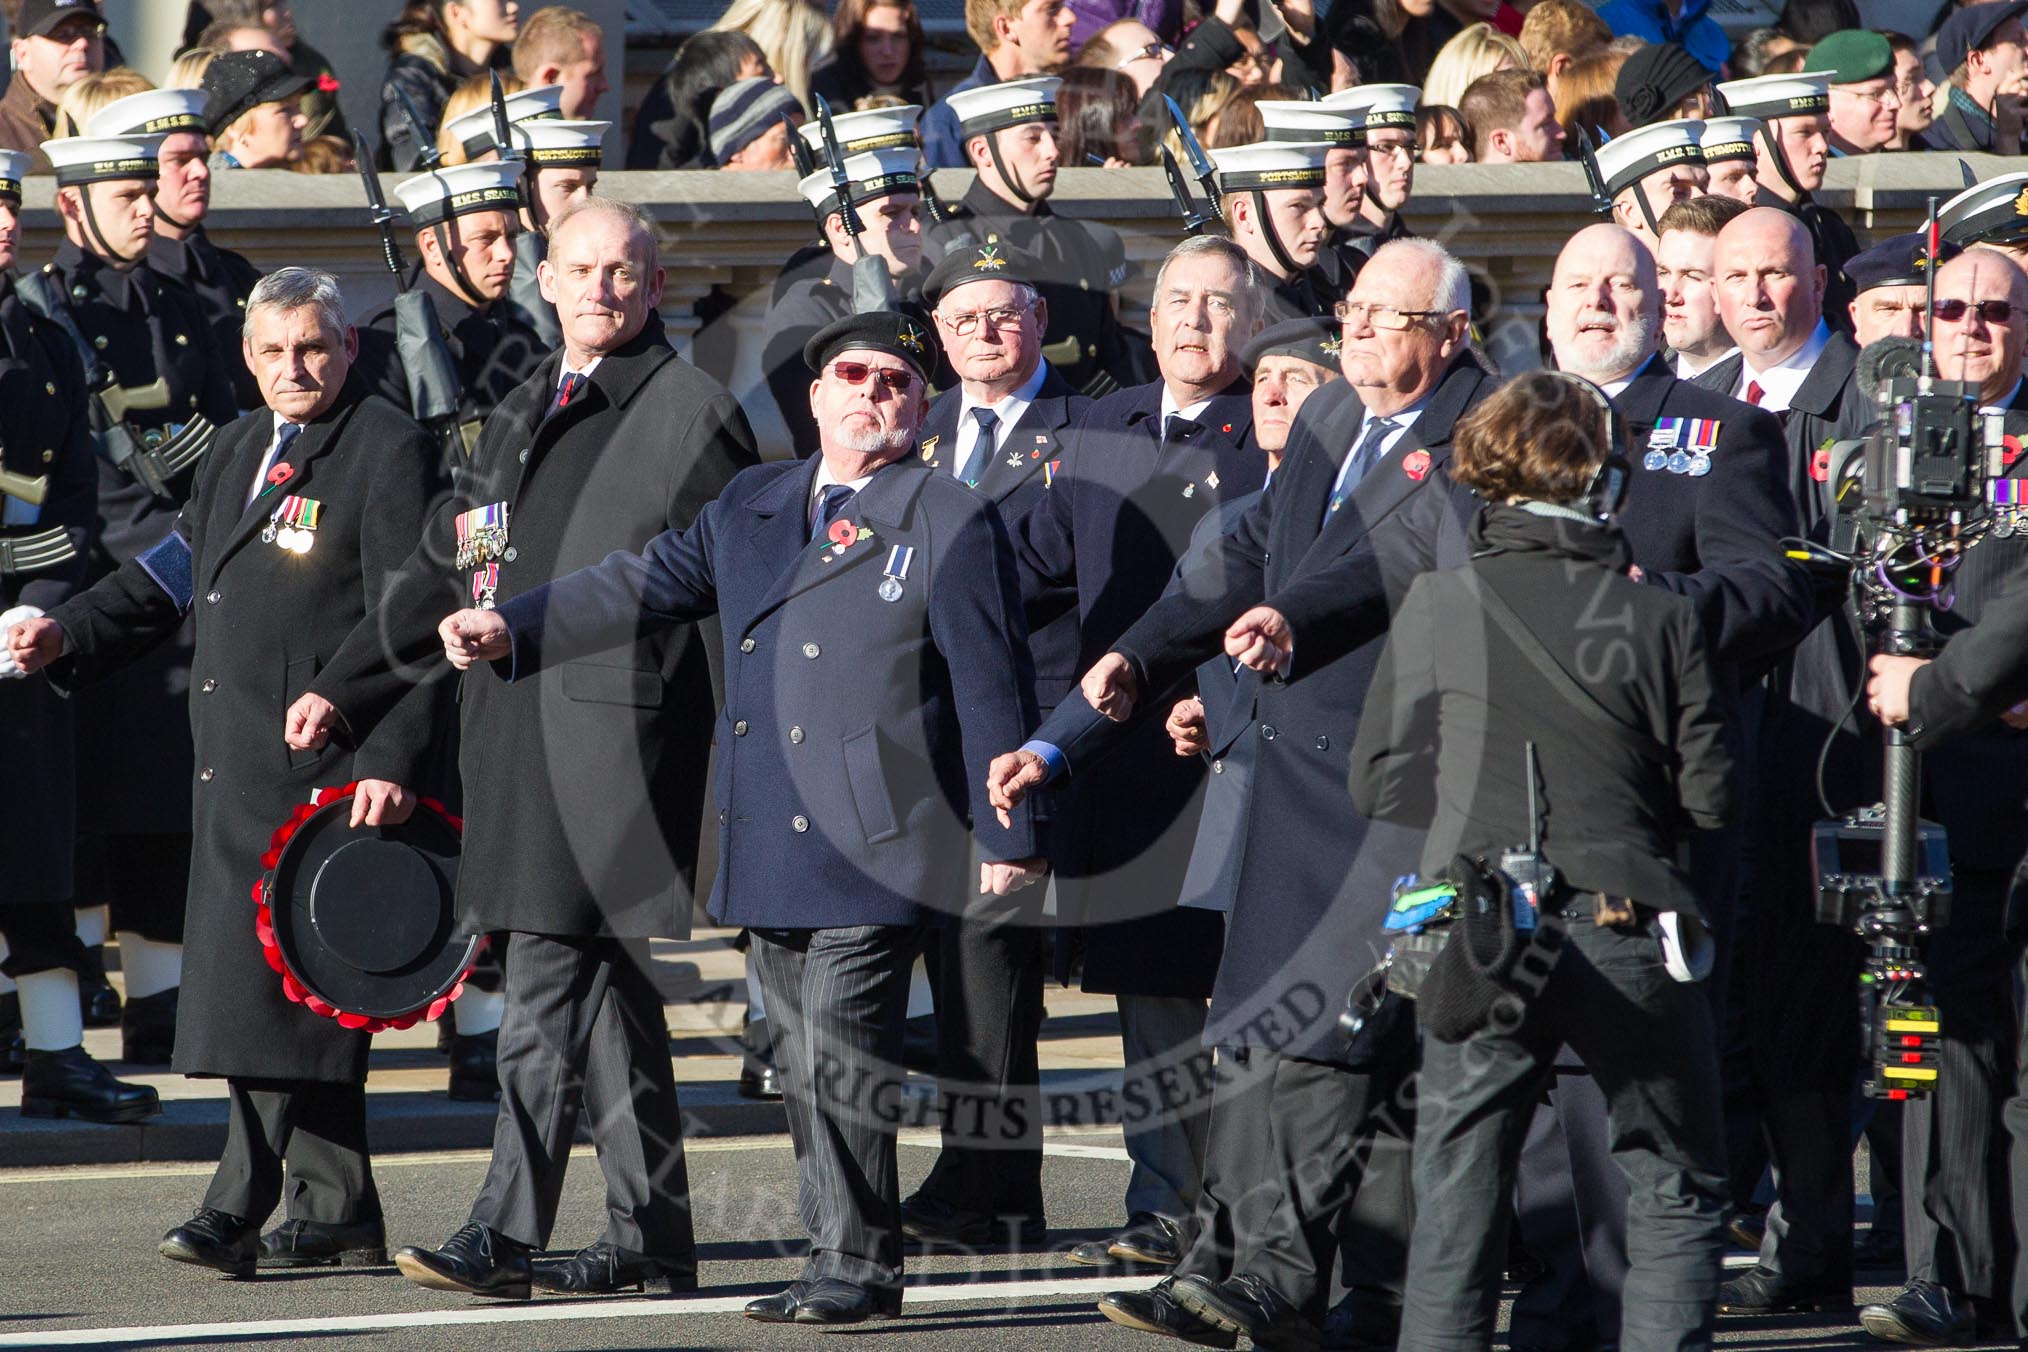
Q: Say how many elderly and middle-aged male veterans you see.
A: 11